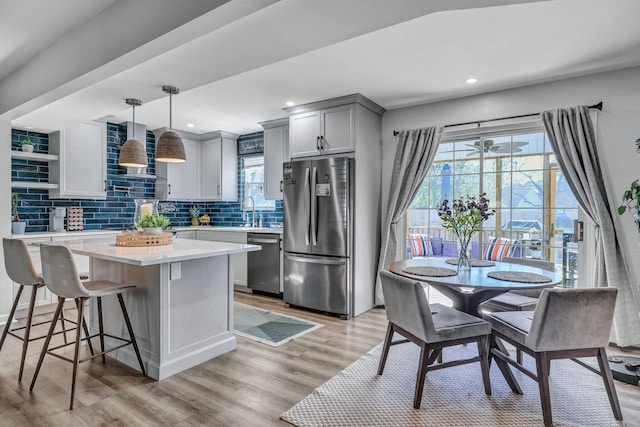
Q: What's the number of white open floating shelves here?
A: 2